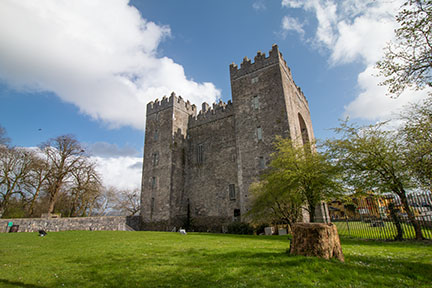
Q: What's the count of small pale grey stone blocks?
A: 2